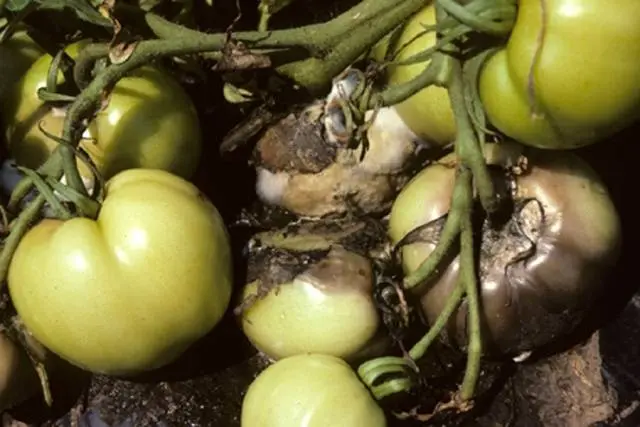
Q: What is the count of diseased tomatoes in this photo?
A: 3